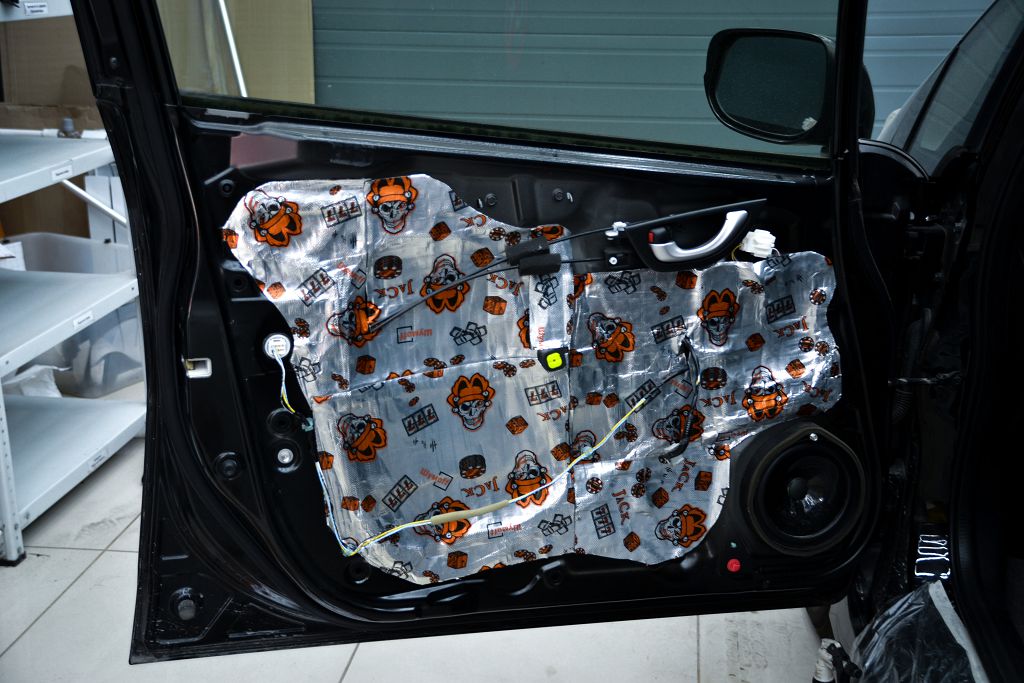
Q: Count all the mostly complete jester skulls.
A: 13